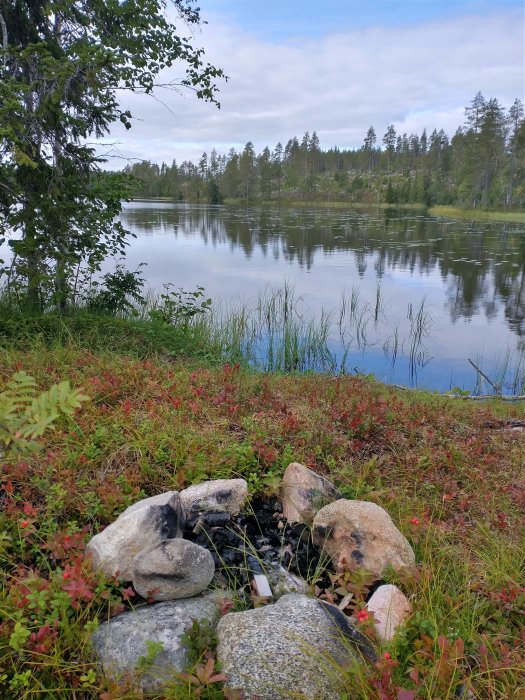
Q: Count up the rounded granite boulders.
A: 8